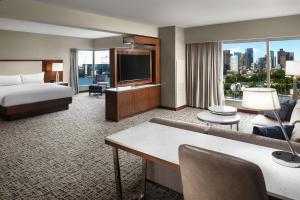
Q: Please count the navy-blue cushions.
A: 2